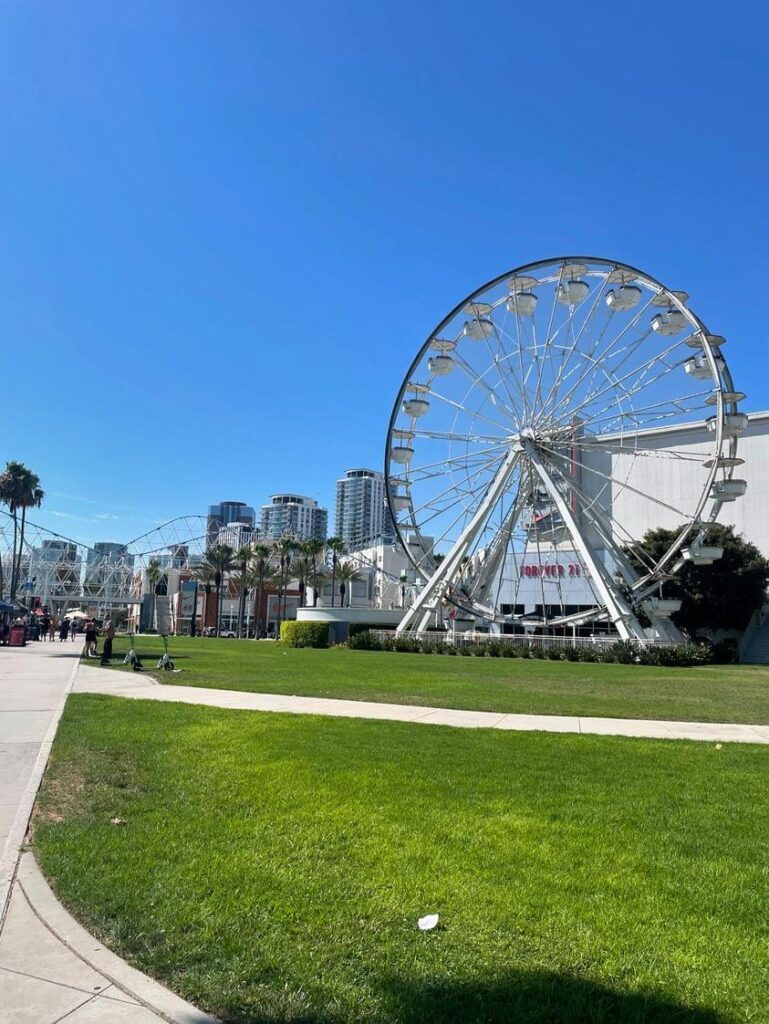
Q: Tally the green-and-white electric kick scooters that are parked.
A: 2